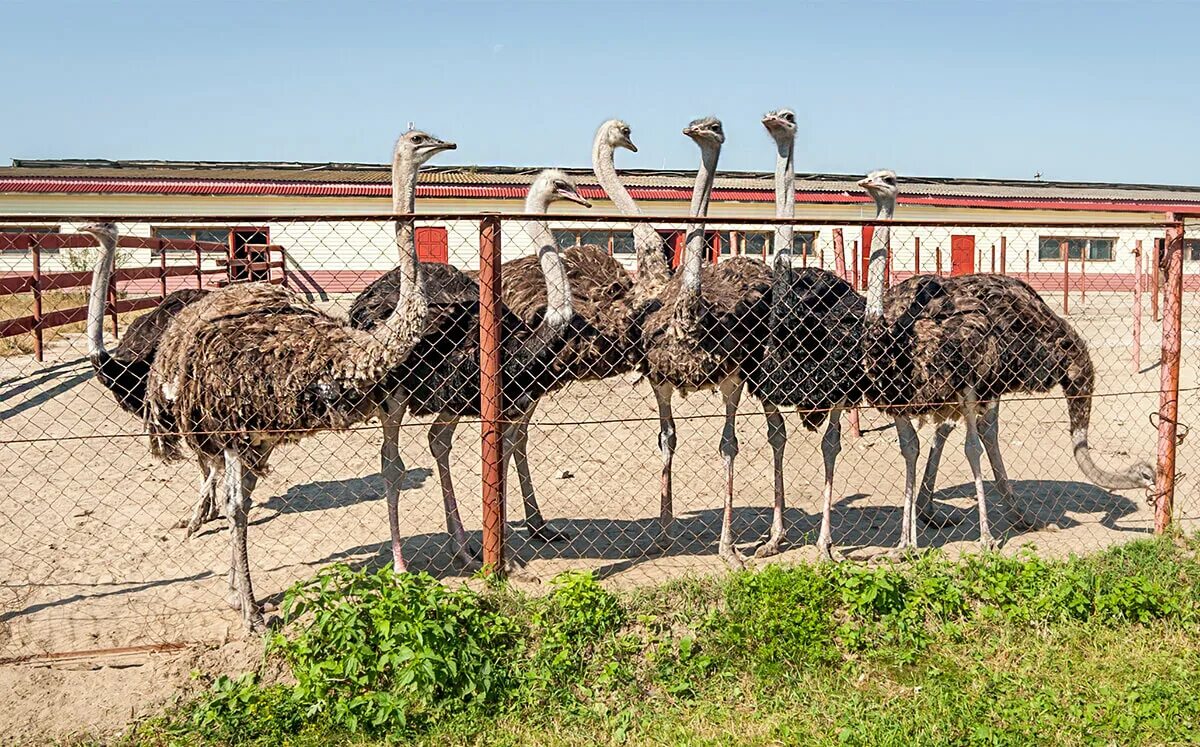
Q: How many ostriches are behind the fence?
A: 8